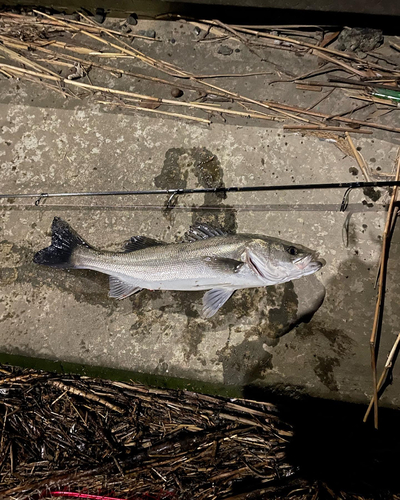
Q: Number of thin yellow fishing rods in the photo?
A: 0